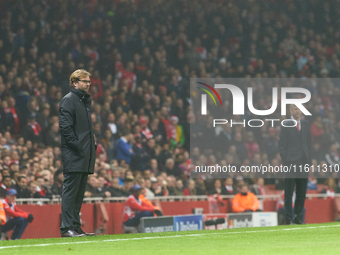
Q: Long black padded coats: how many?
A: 1